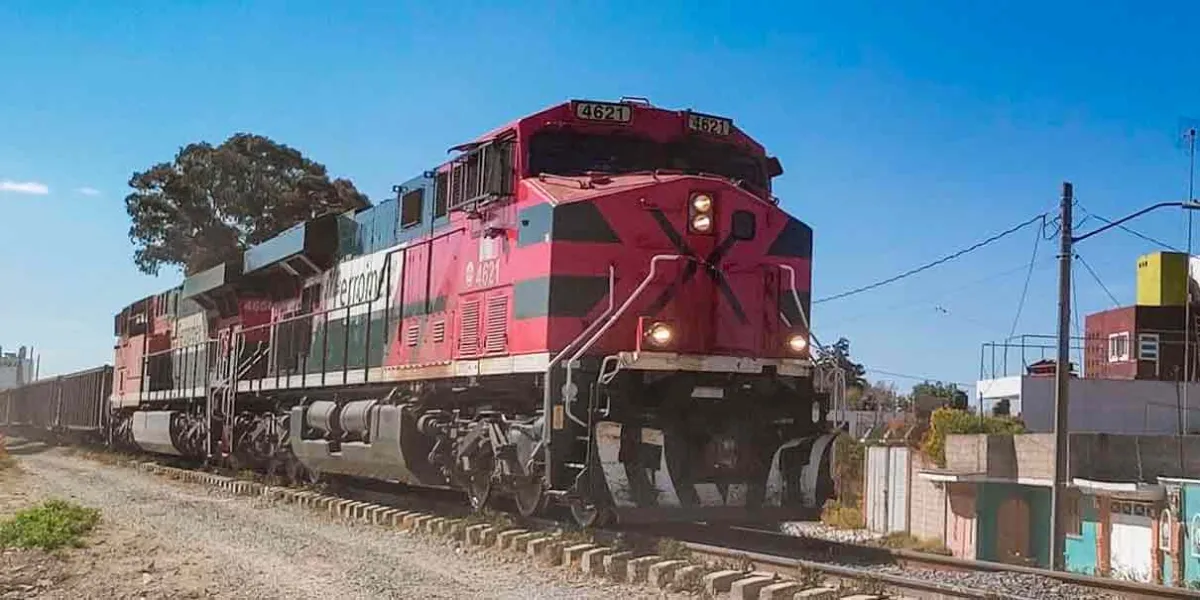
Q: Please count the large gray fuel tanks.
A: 2